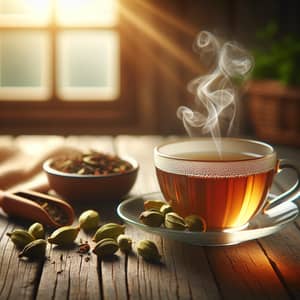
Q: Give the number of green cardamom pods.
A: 14